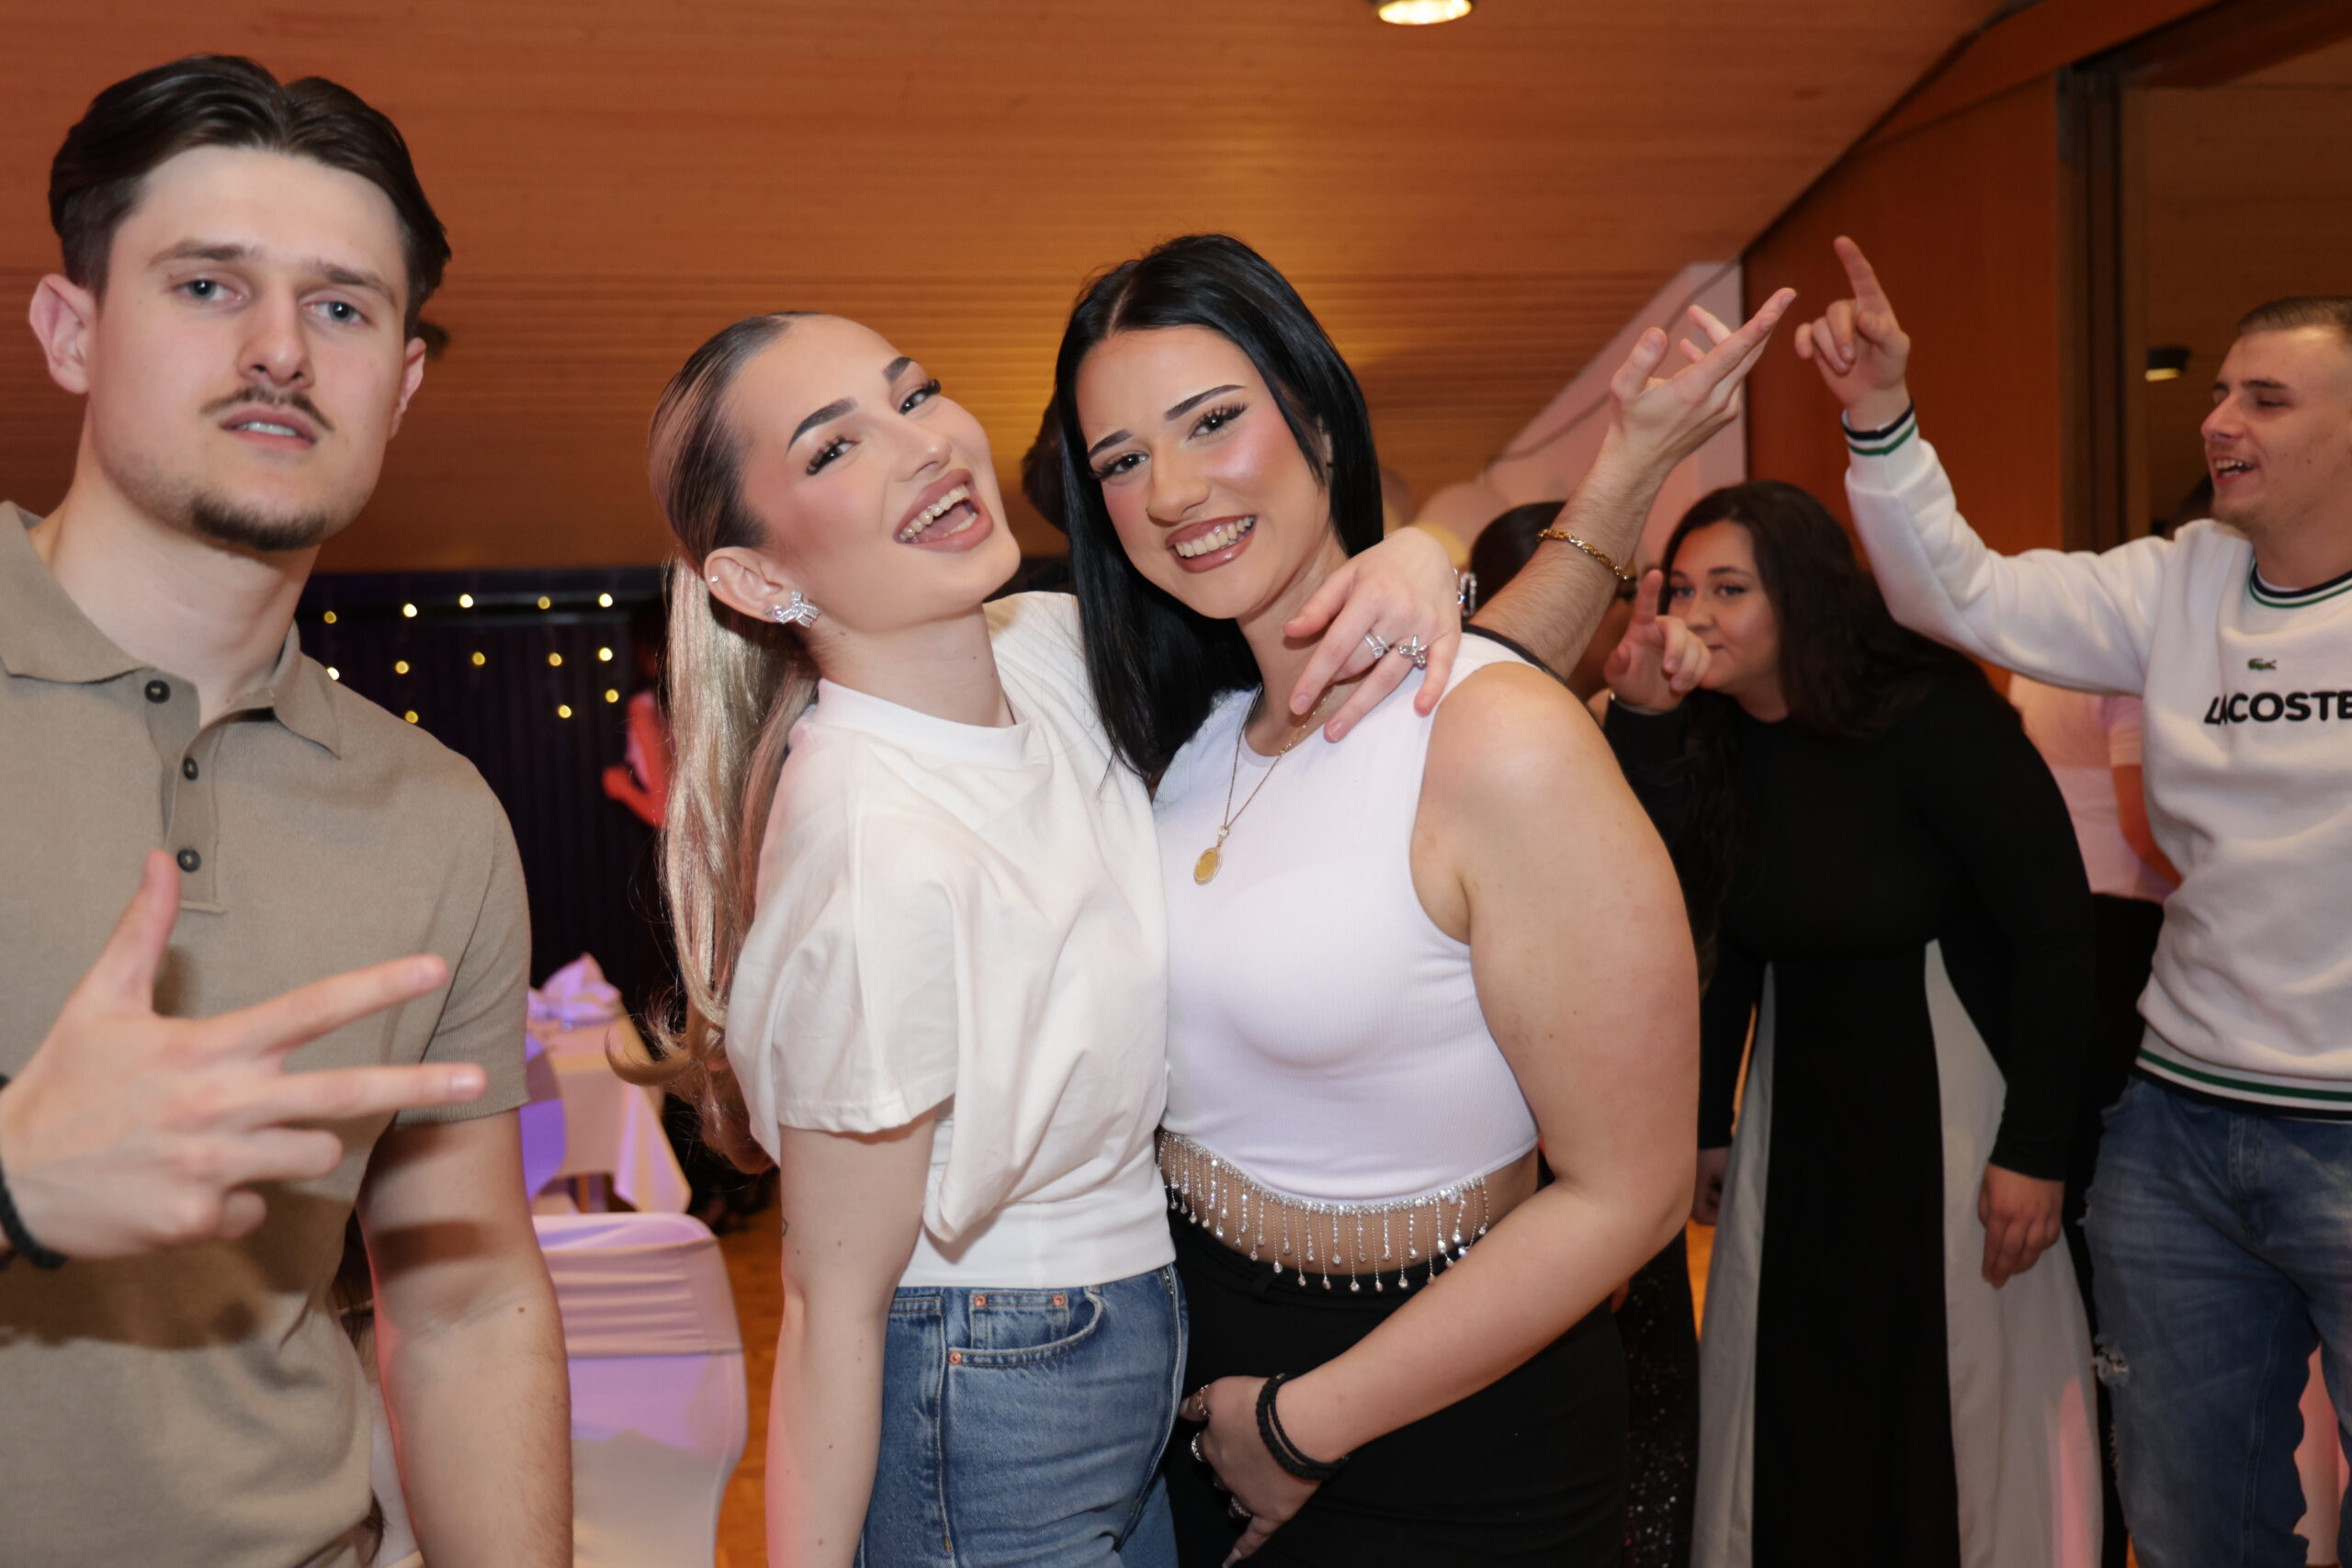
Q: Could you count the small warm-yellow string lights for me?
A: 13